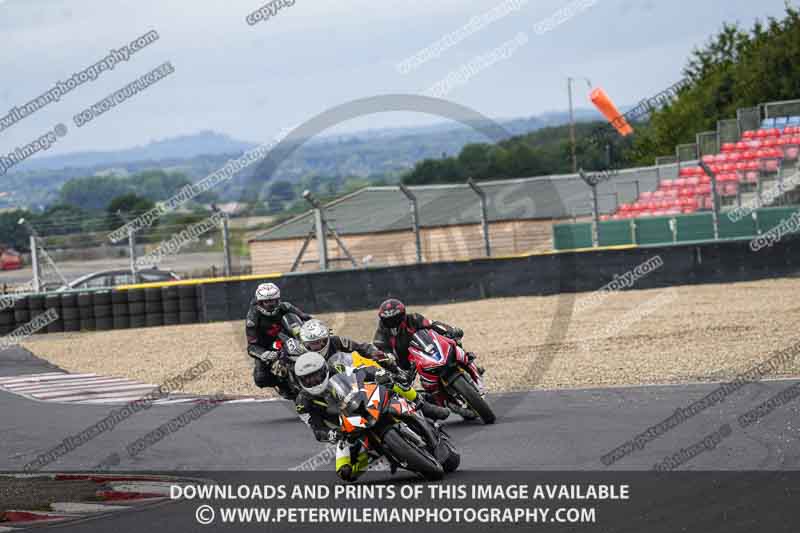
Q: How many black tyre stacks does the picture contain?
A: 12